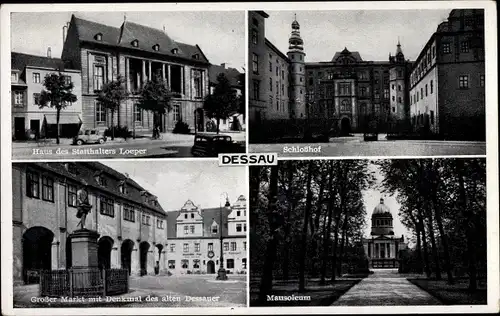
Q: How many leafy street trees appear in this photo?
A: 4